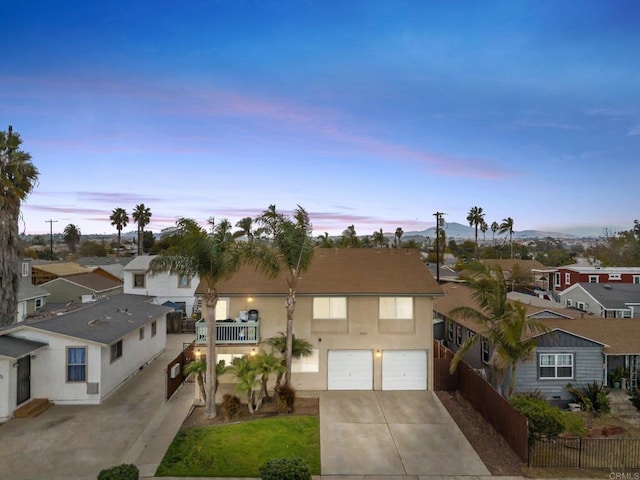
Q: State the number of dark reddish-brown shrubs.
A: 2